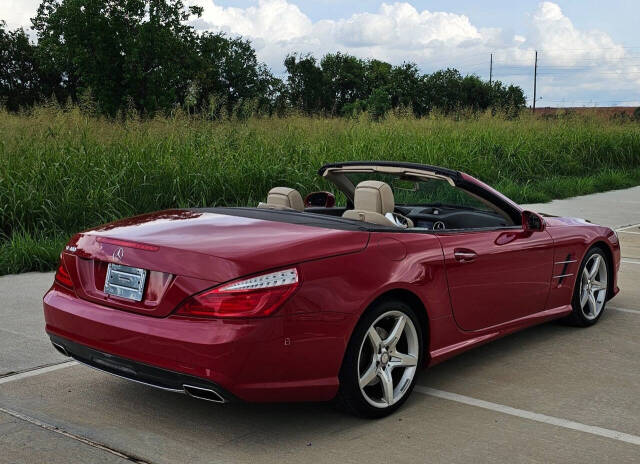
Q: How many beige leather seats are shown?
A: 2